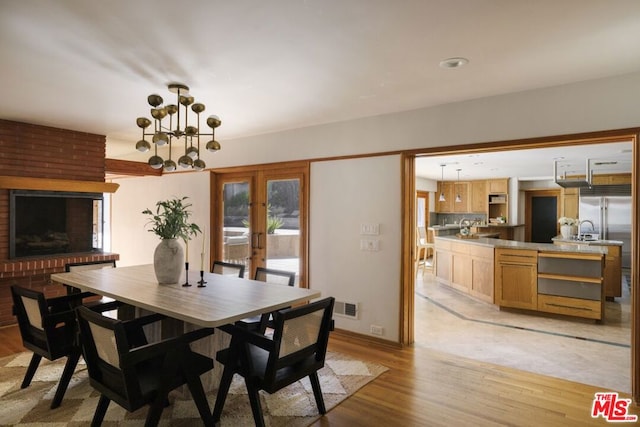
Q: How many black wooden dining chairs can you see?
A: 6